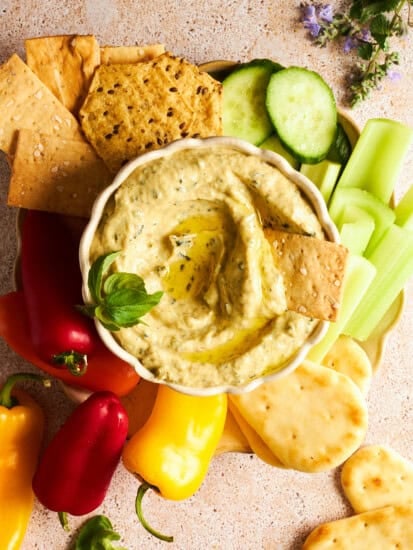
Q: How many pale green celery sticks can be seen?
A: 7